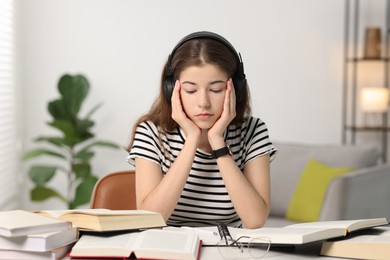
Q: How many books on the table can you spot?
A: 7